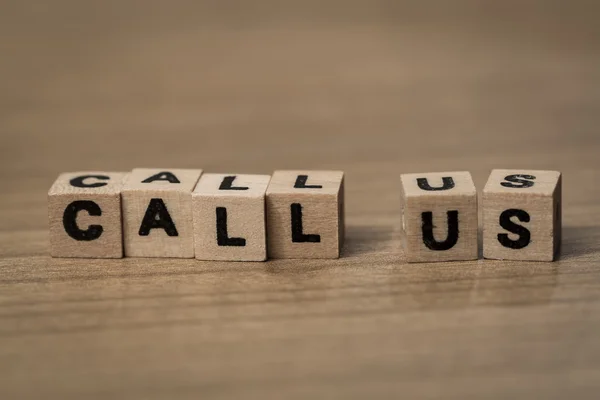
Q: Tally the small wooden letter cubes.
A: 6